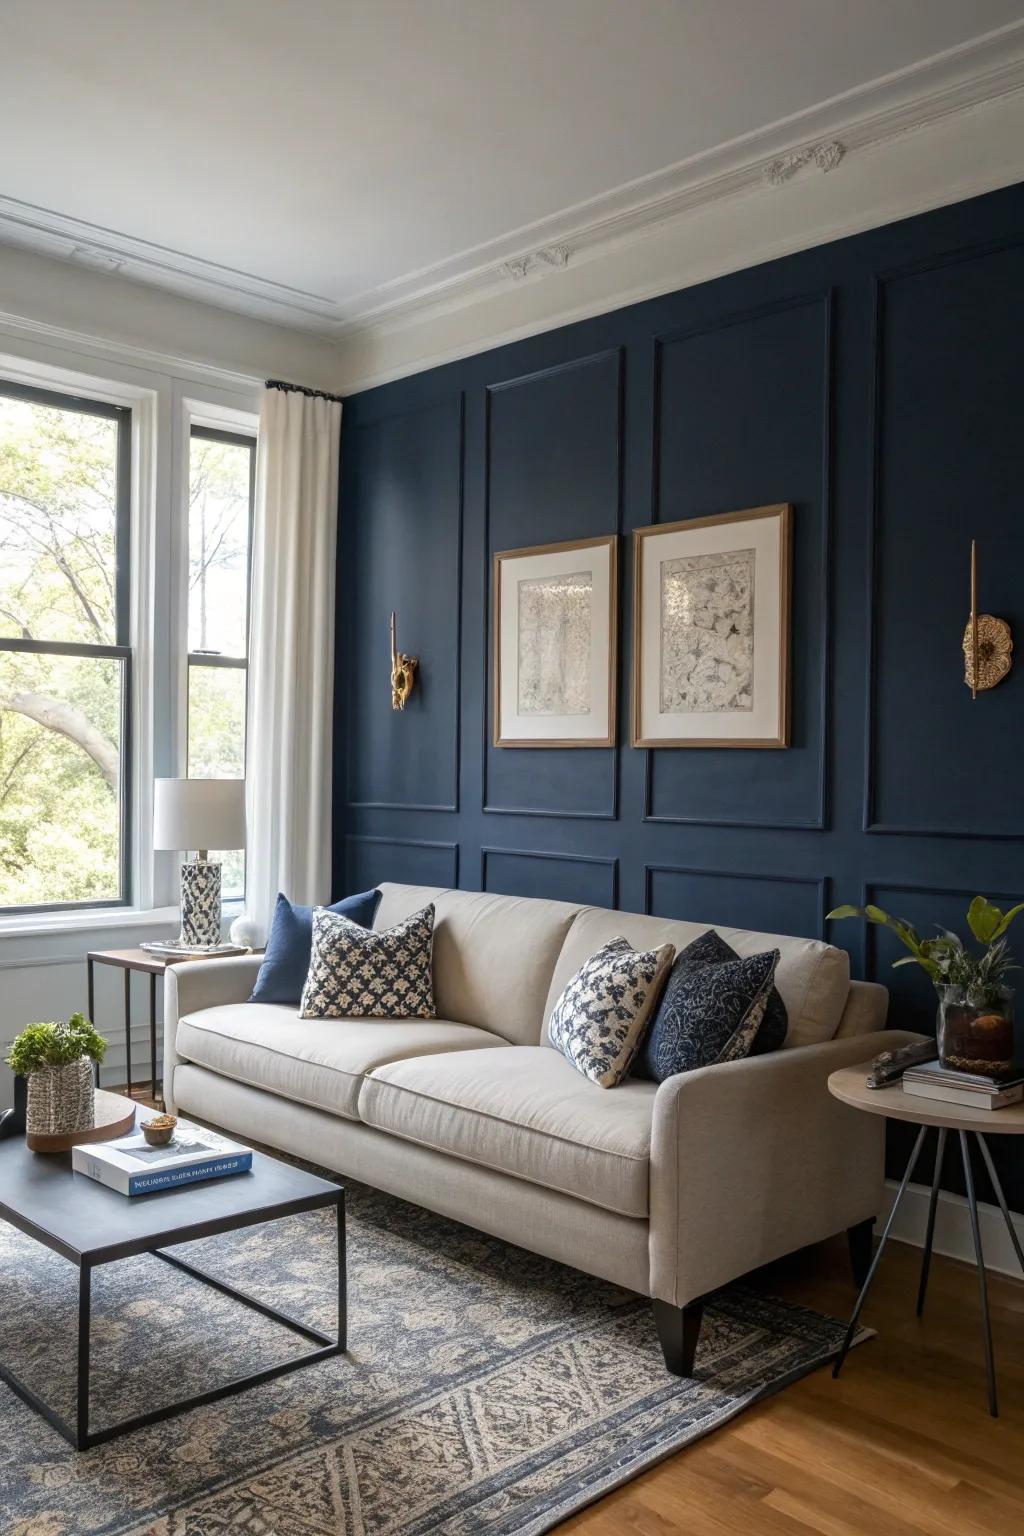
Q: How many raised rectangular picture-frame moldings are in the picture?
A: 8